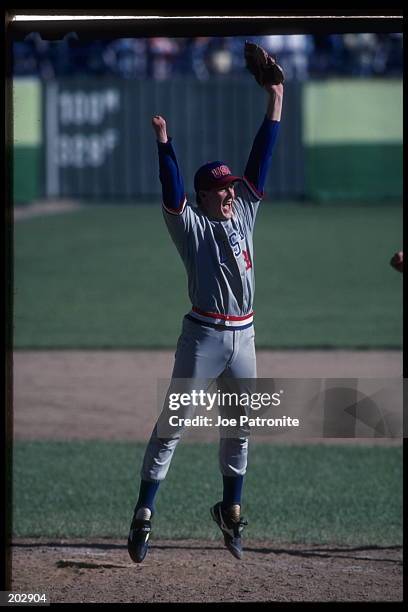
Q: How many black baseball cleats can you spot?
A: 2